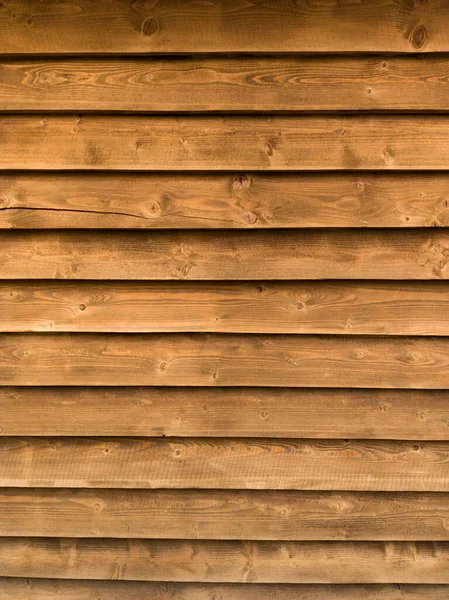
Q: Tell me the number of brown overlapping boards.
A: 12